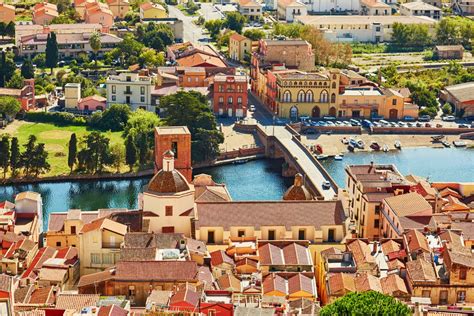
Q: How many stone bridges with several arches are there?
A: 1